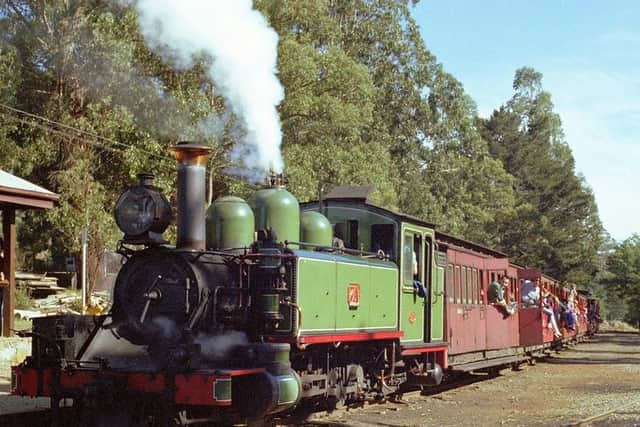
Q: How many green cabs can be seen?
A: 1